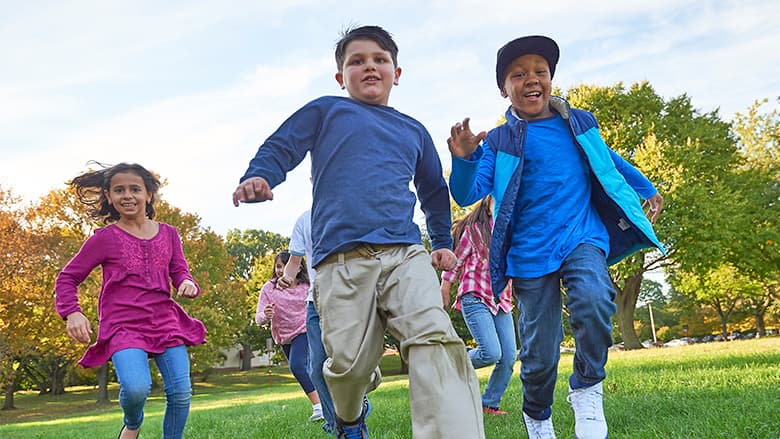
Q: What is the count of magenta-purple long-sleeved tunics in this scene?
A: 1